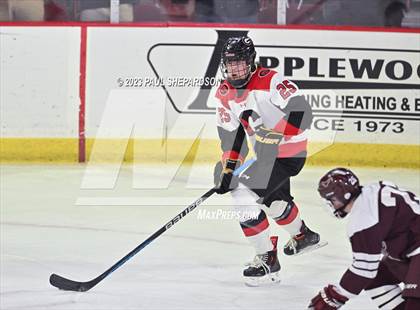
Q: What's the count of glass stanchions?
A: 2